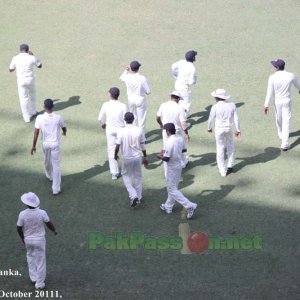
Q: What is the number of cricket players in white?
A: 11